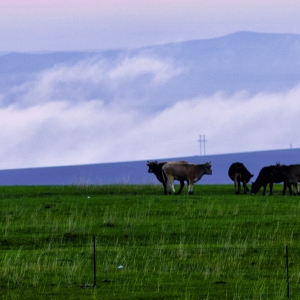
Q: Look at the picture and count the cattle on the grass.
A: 5